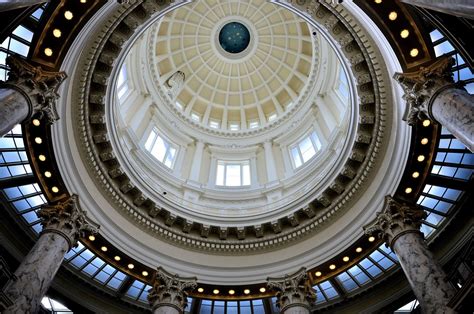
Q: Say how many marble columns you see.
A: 6